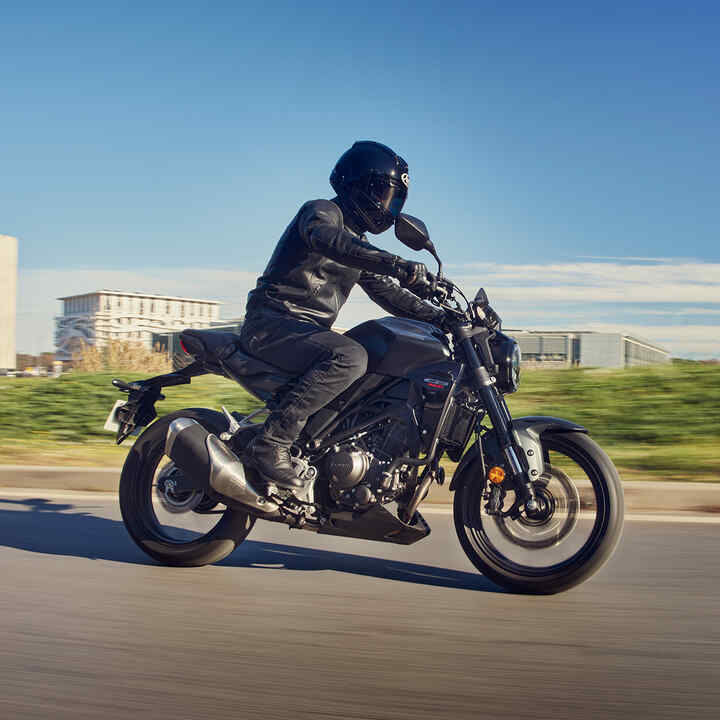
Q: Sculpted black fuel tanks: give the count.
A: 1